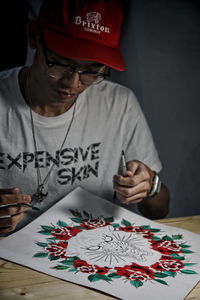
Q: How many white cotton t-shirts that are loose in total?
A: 1